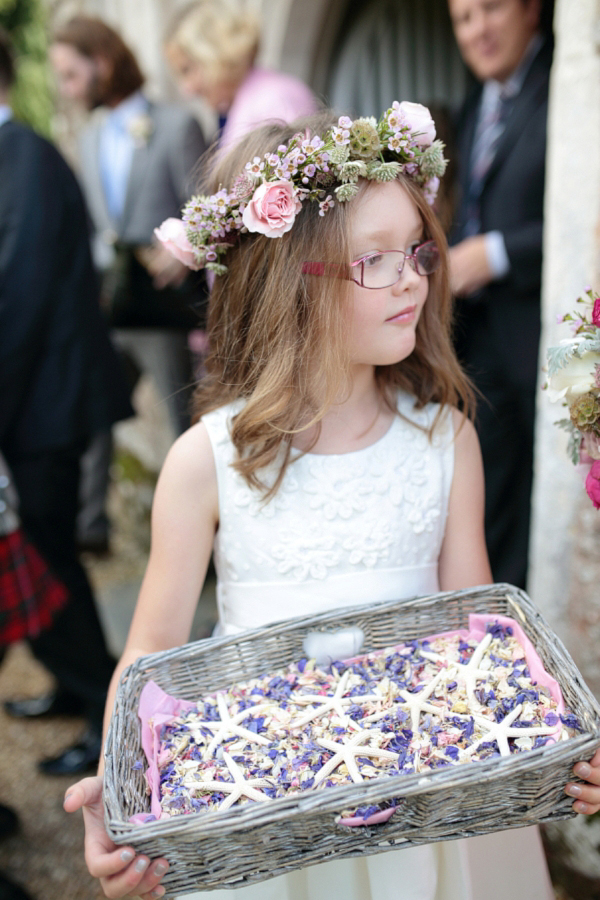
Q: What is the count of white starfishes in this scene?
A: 7